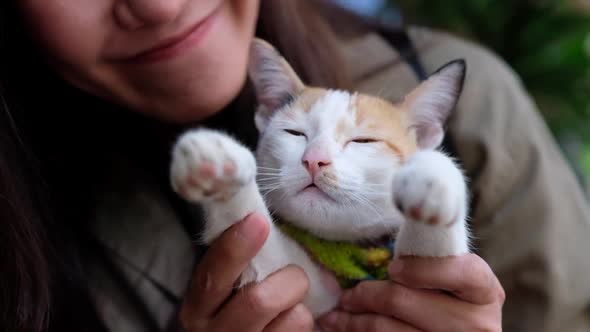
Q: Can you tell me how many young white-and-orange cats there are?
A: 1